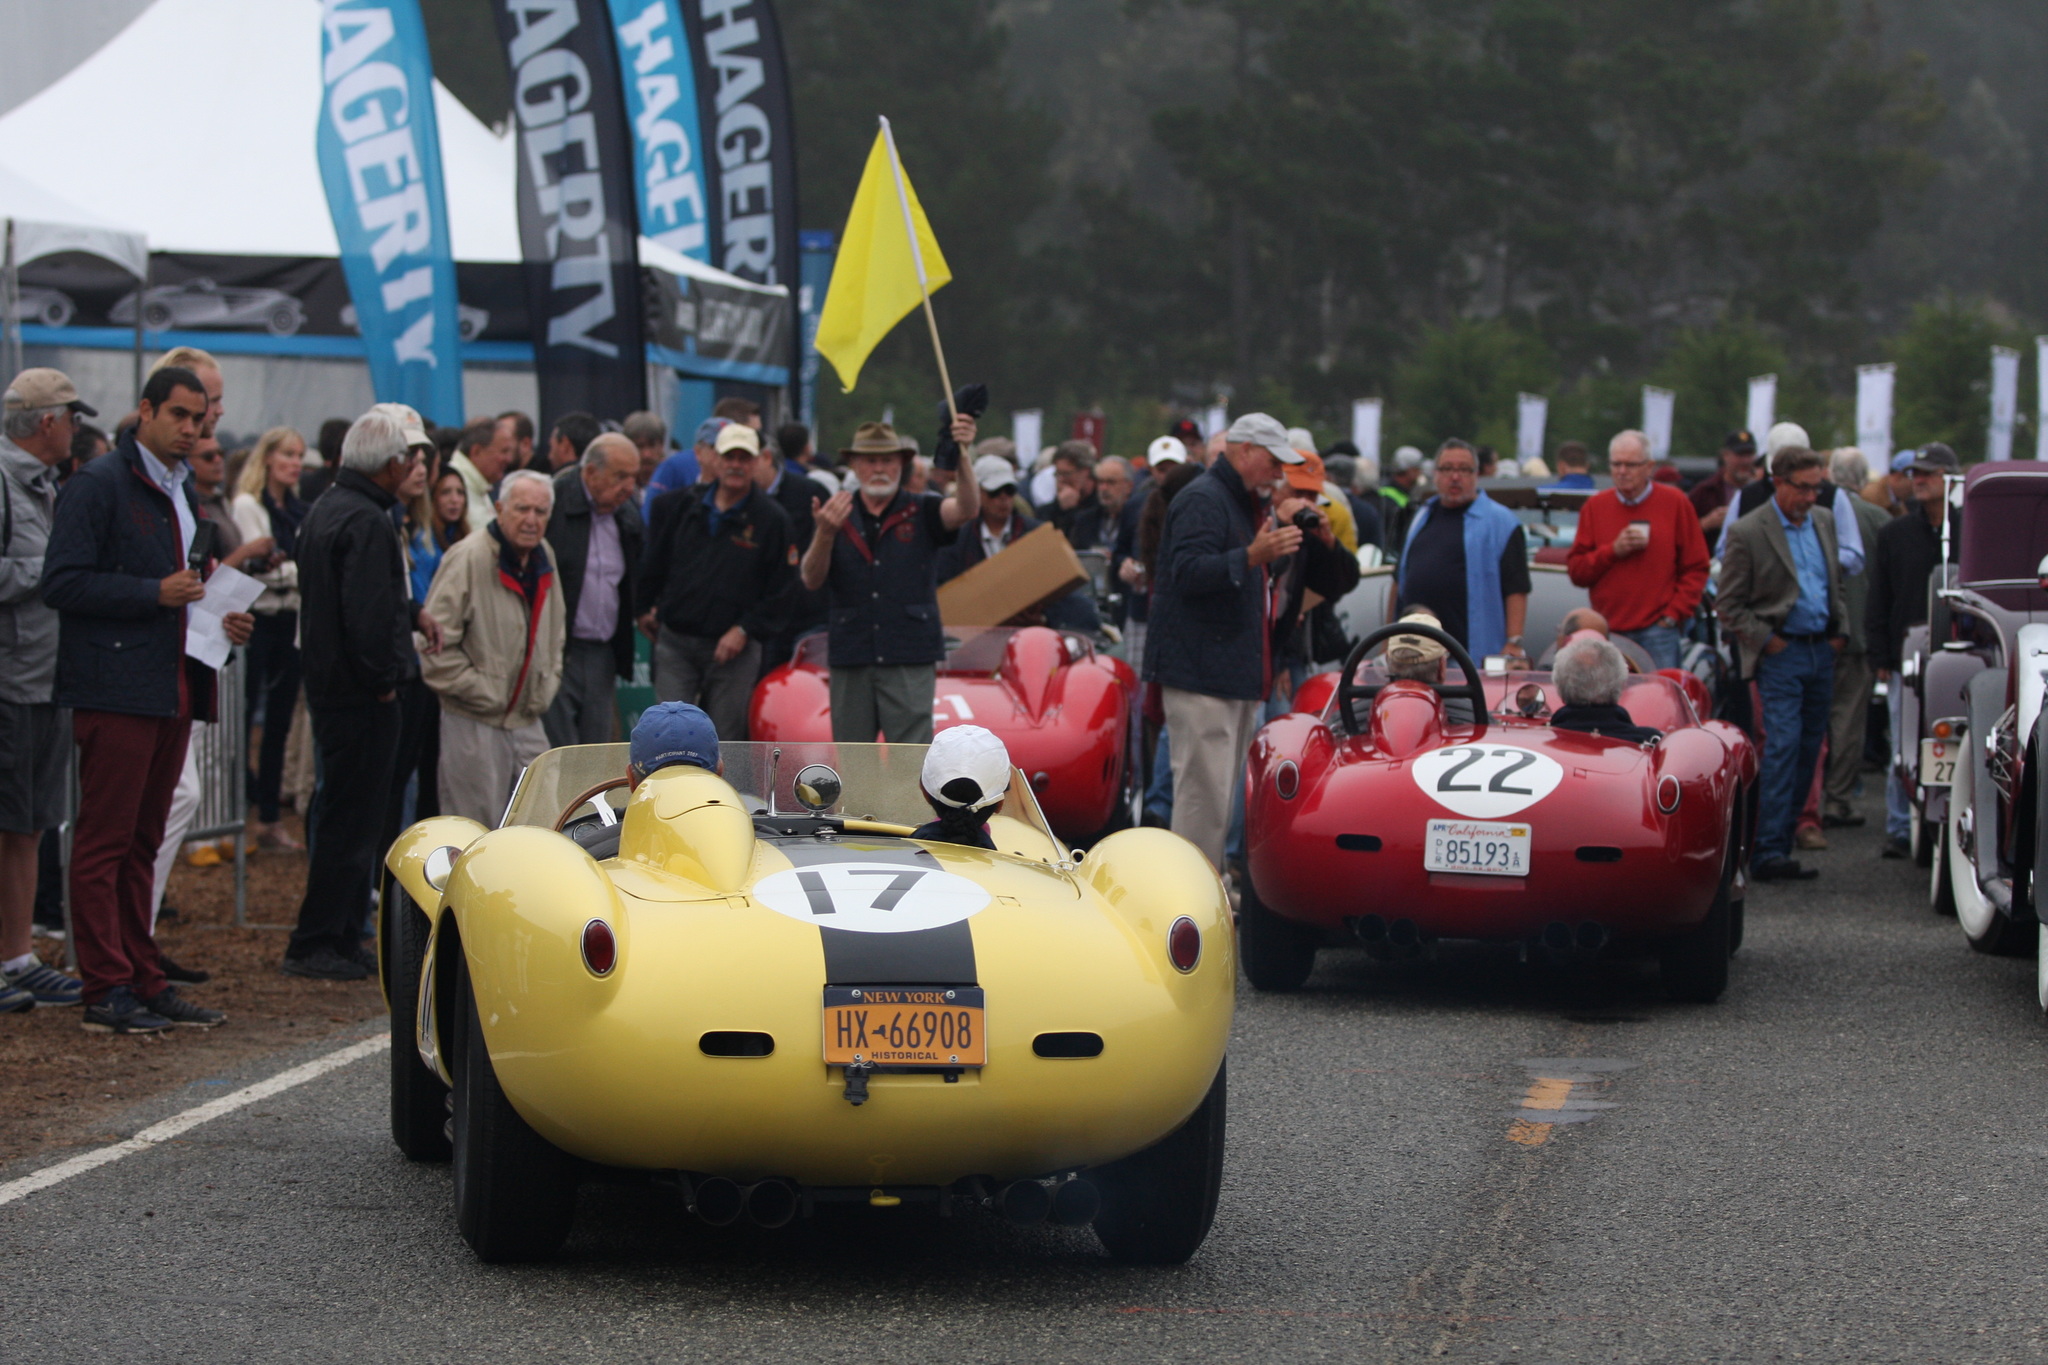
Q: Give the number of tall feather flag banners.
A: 4